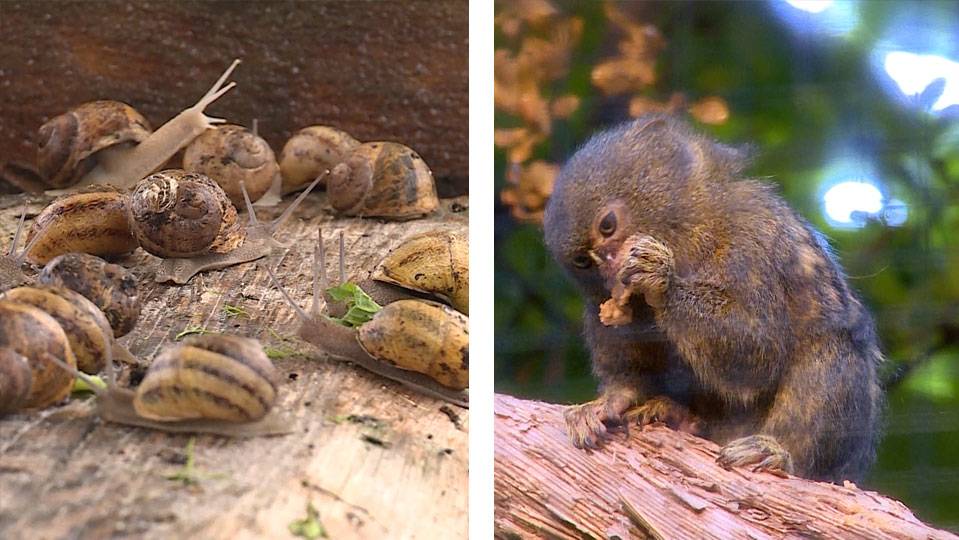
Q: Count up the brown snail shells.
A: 12